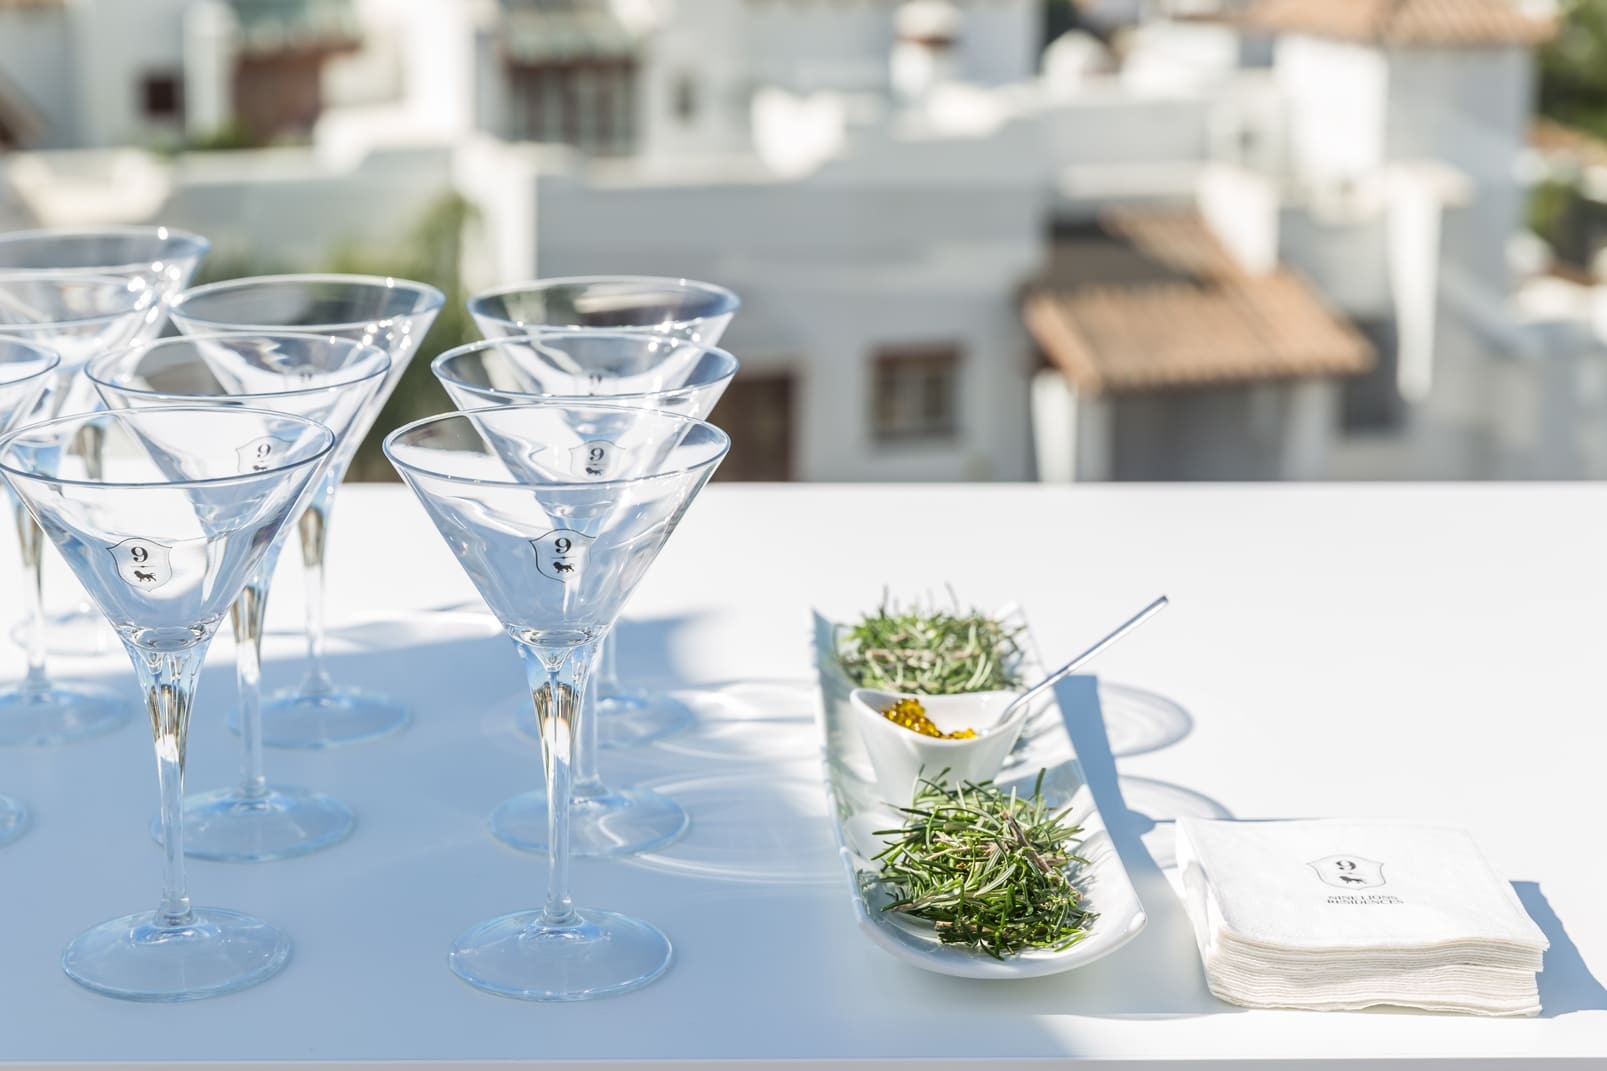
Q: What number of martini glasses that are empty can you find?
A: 9